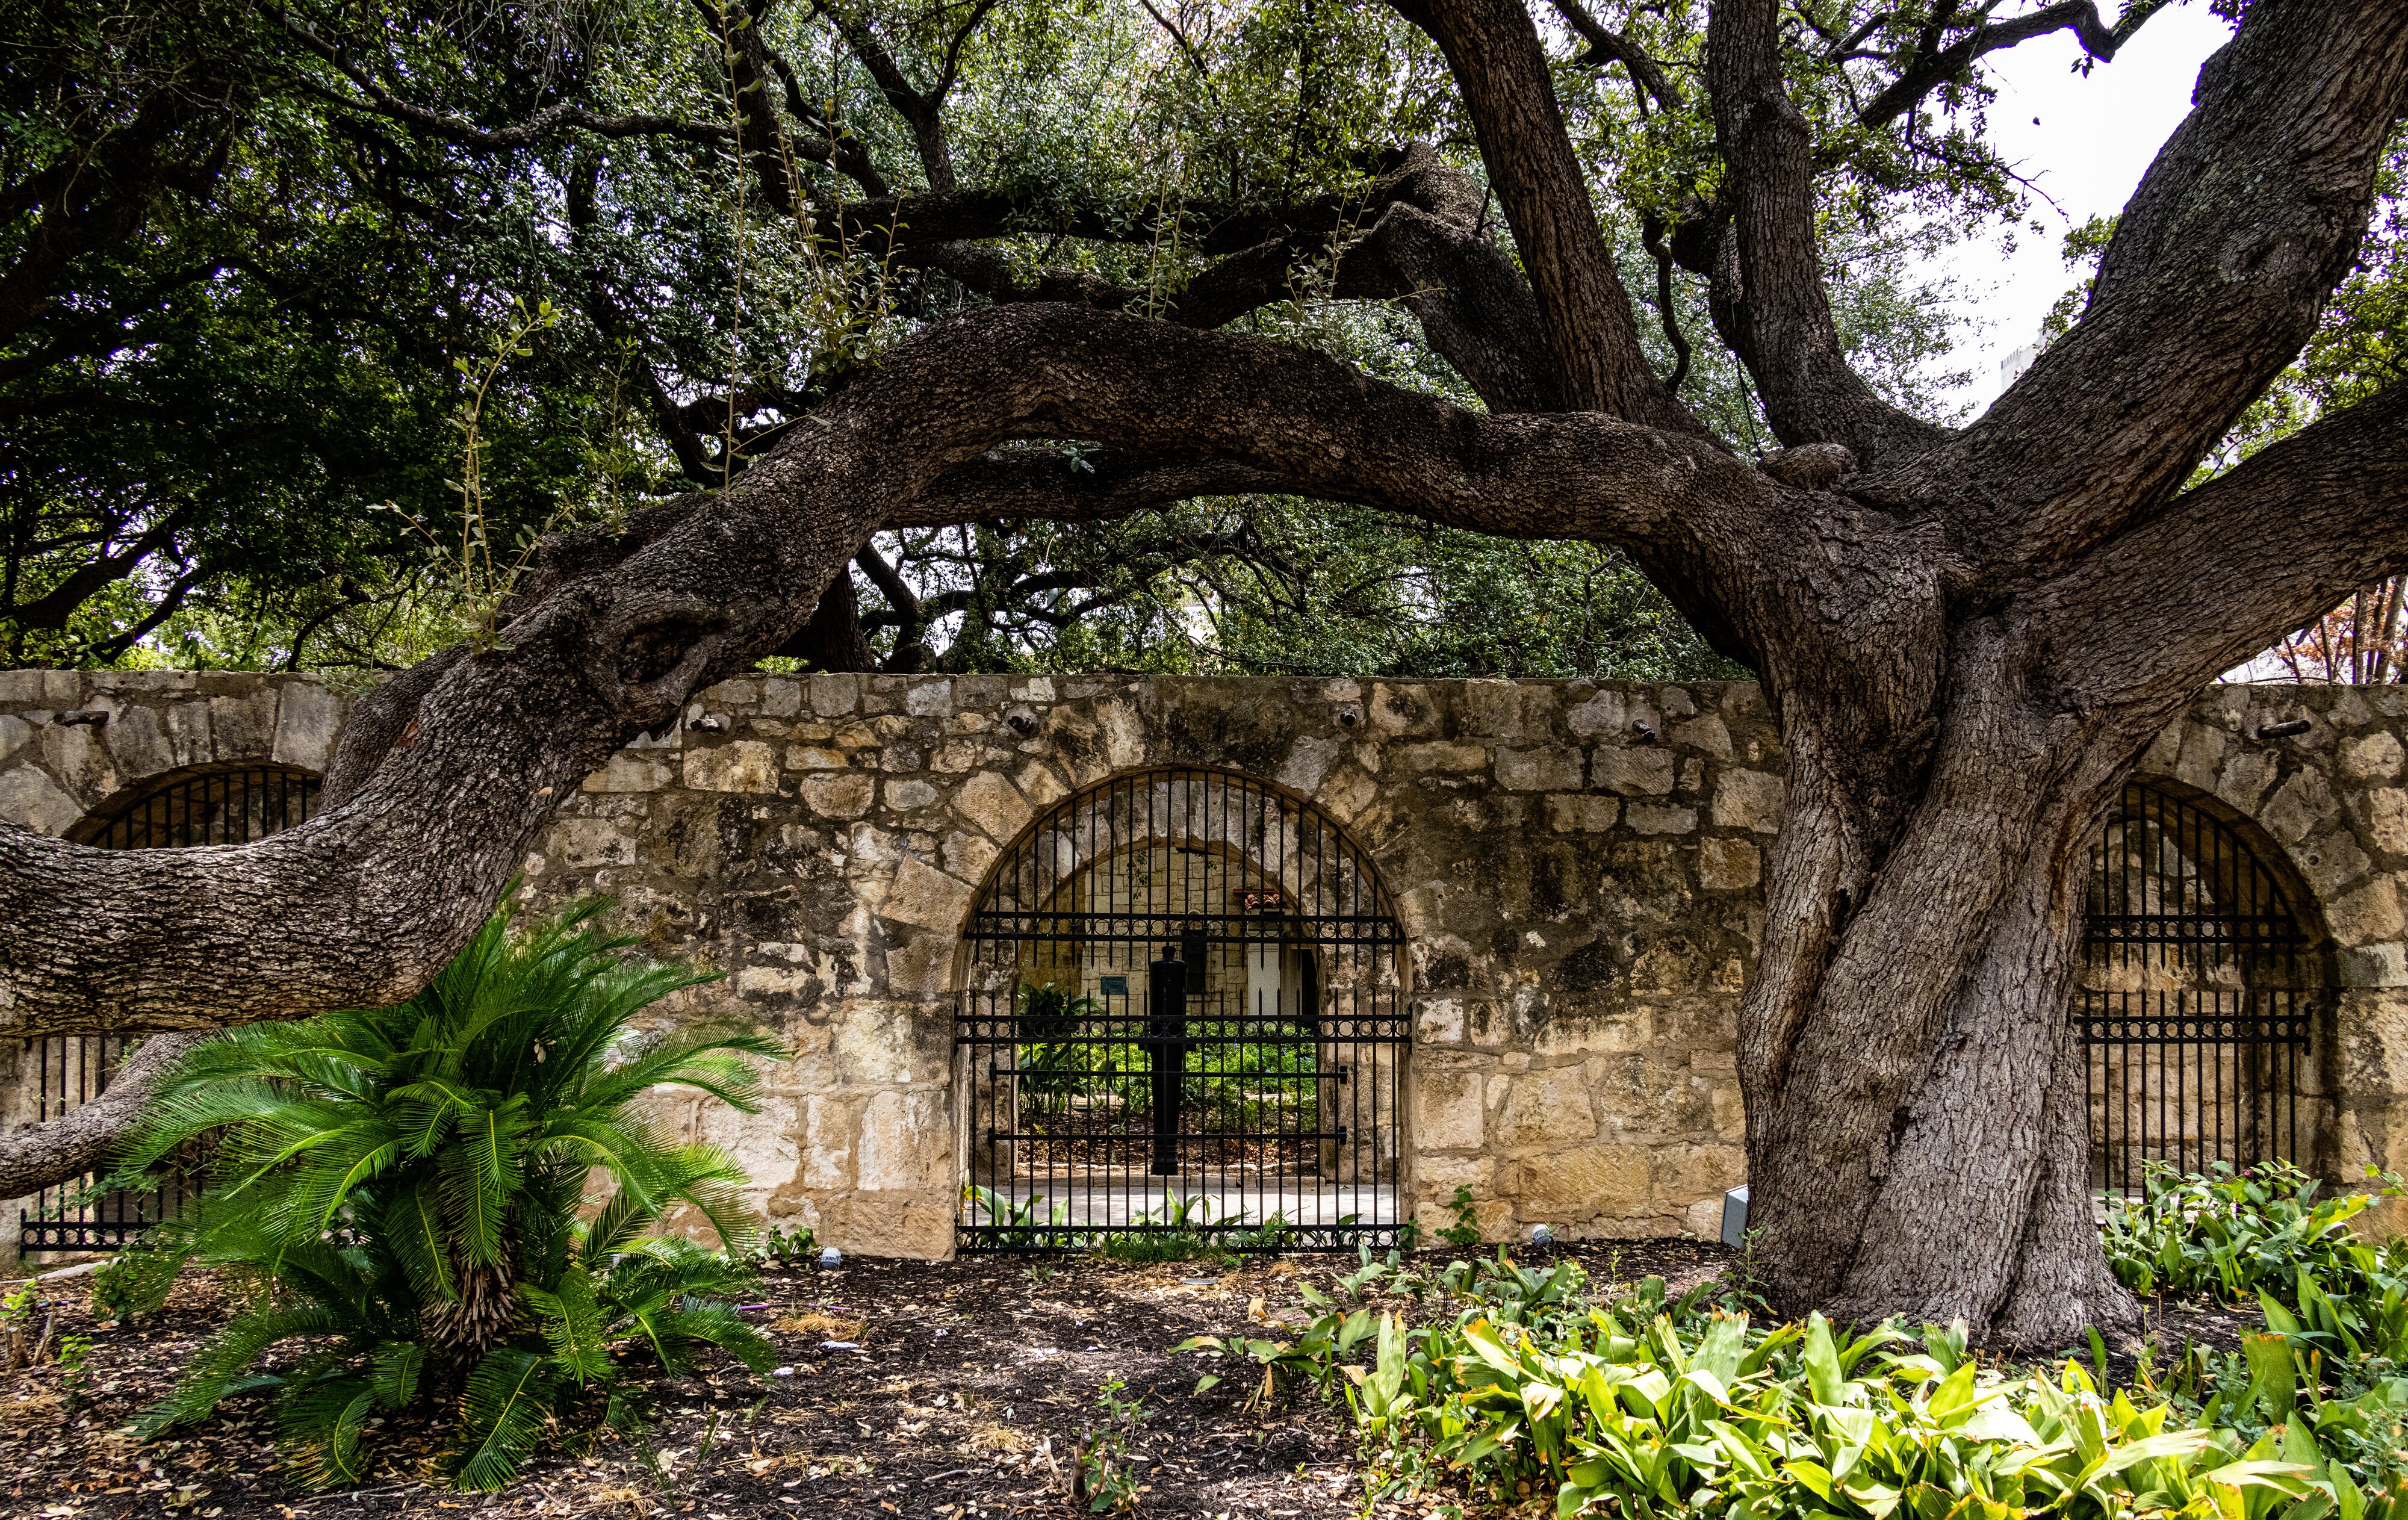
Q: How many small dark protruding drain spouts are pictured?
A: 6